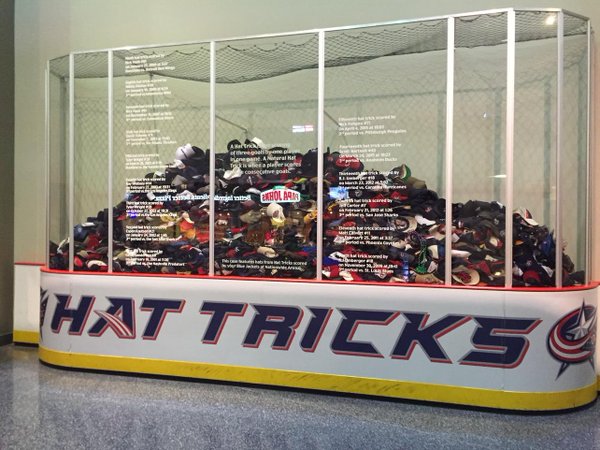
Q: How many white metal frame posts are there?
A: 9